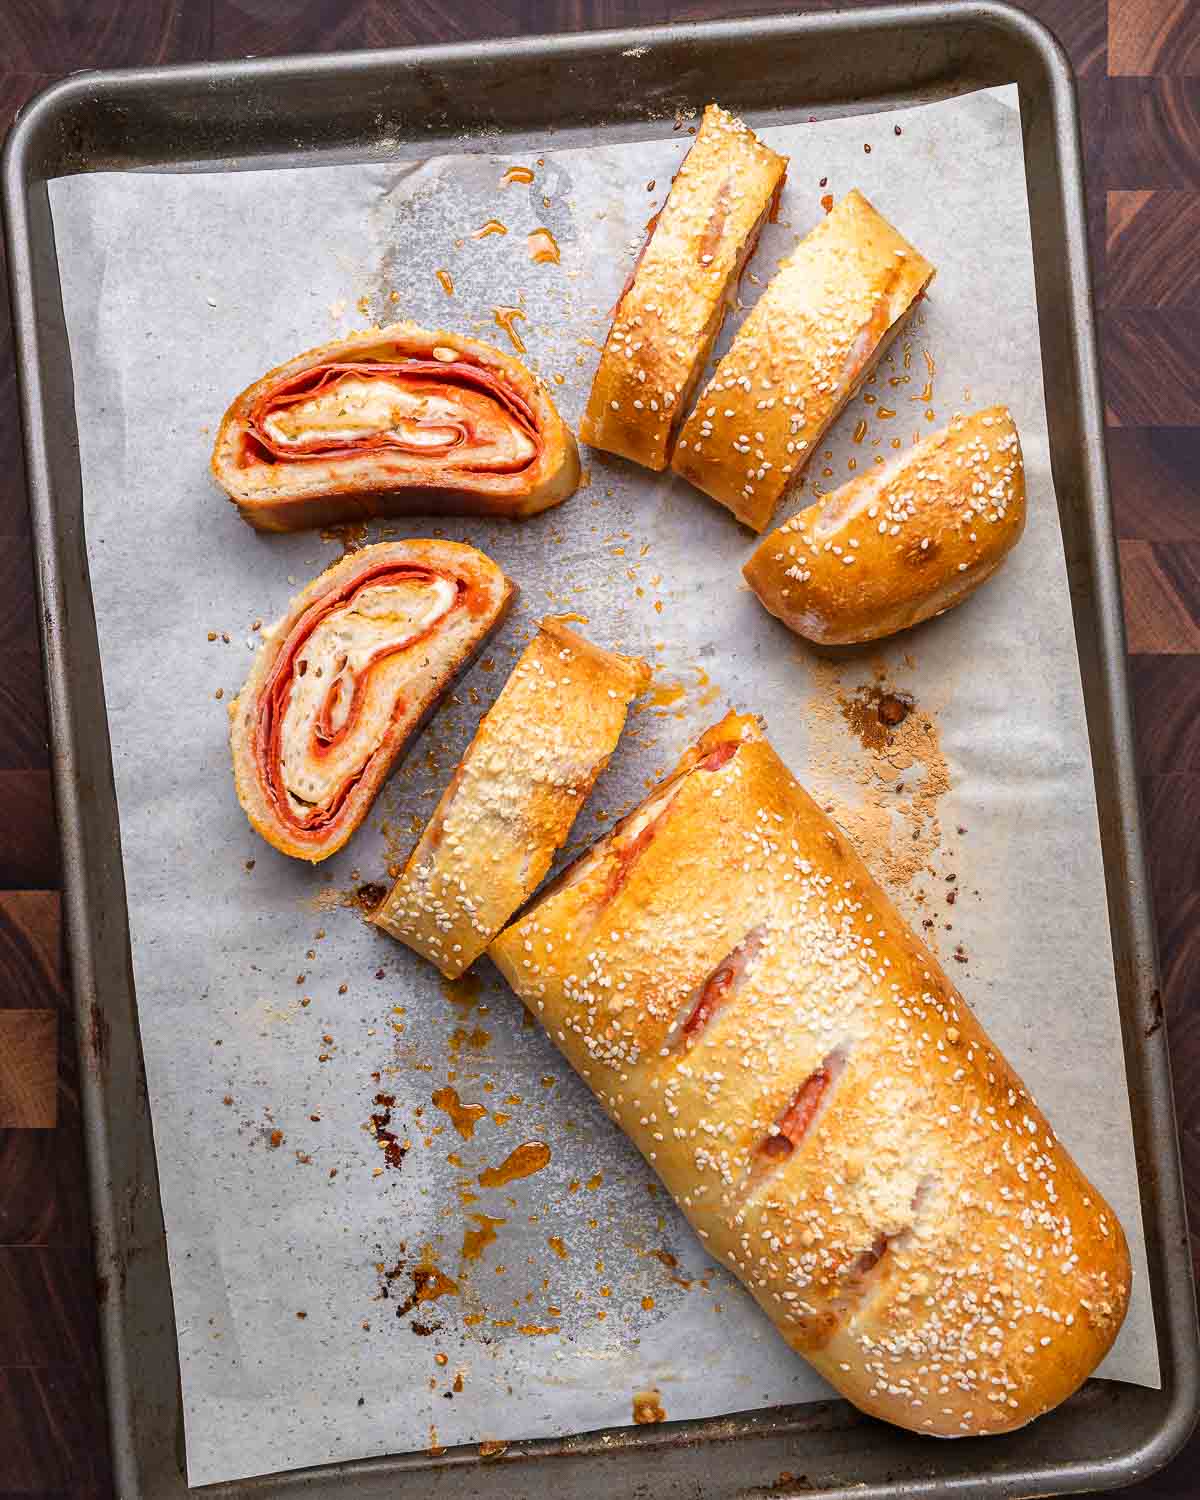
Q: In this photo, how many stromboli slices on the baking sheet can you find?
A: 6